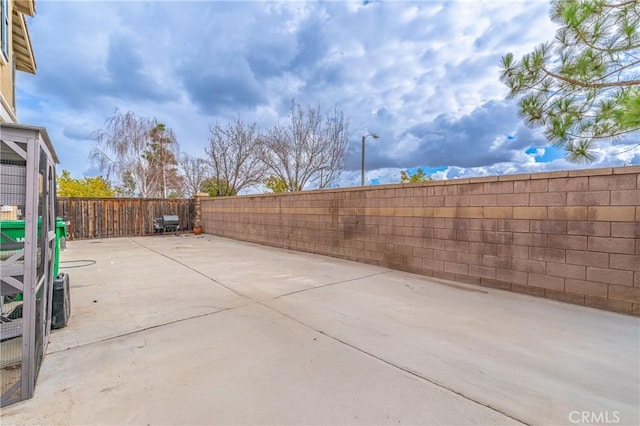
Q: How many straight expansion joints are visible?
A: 2